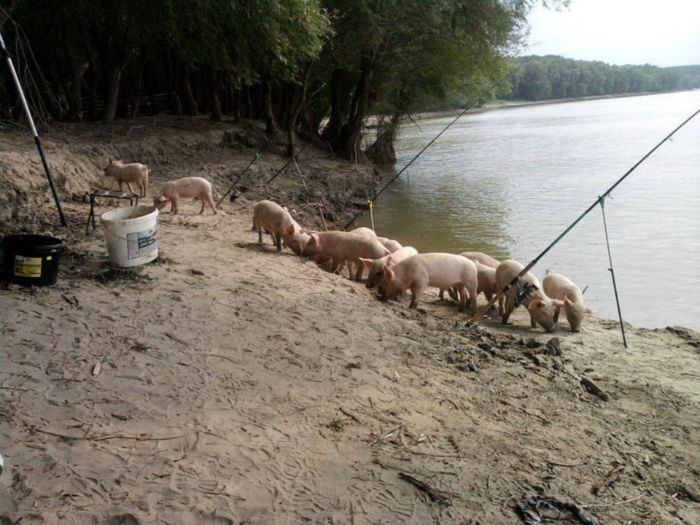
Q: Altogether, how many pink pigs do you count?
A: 12